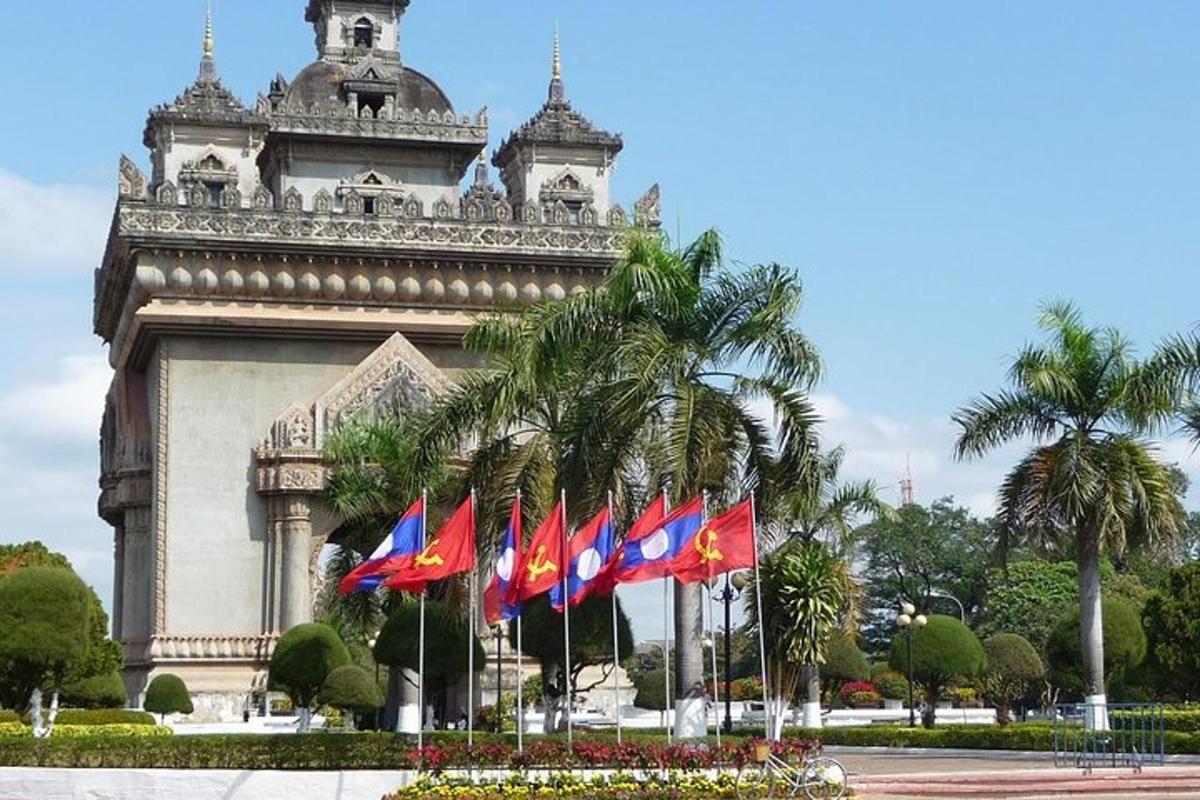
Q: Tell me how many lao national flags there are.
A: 4